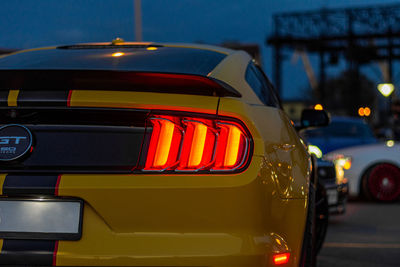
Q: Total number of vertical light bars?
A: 3